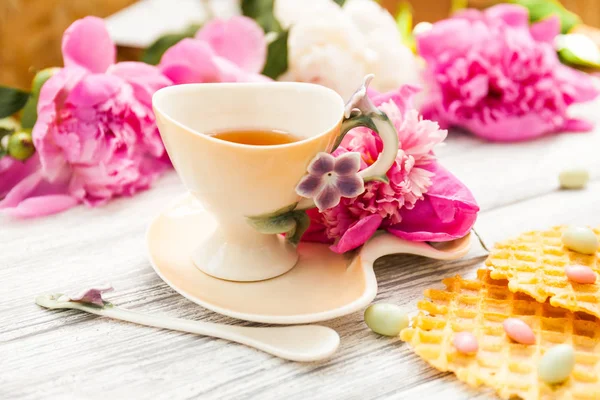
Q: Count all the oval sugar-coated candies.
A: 7